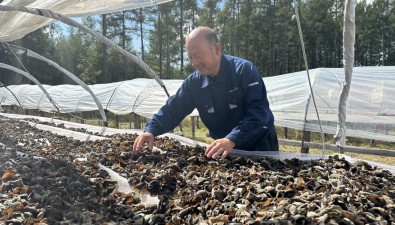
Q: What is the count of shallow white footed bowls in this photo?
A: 0